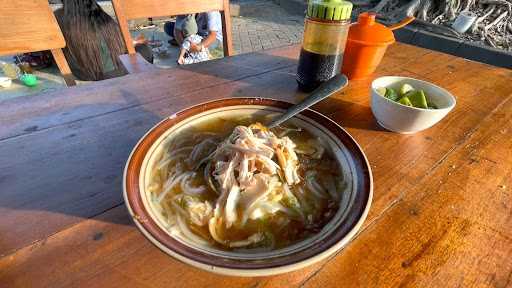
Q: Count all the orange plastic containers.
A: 1